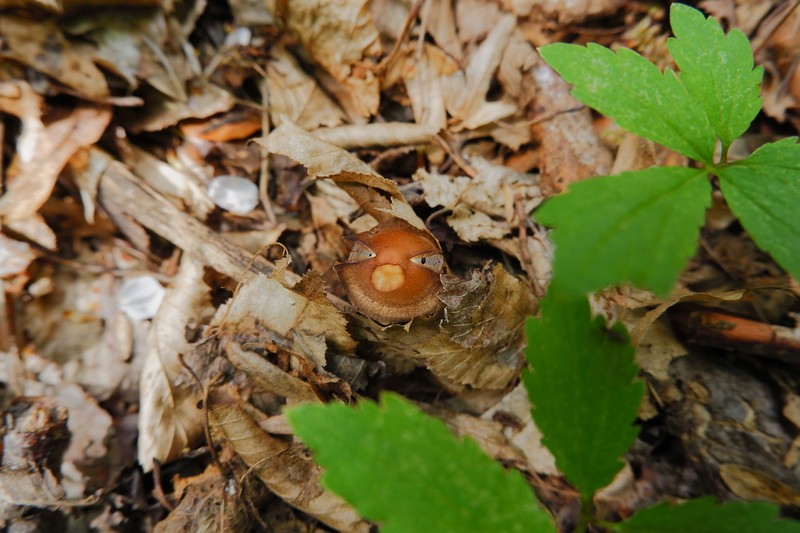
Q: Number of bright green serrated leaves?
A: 7